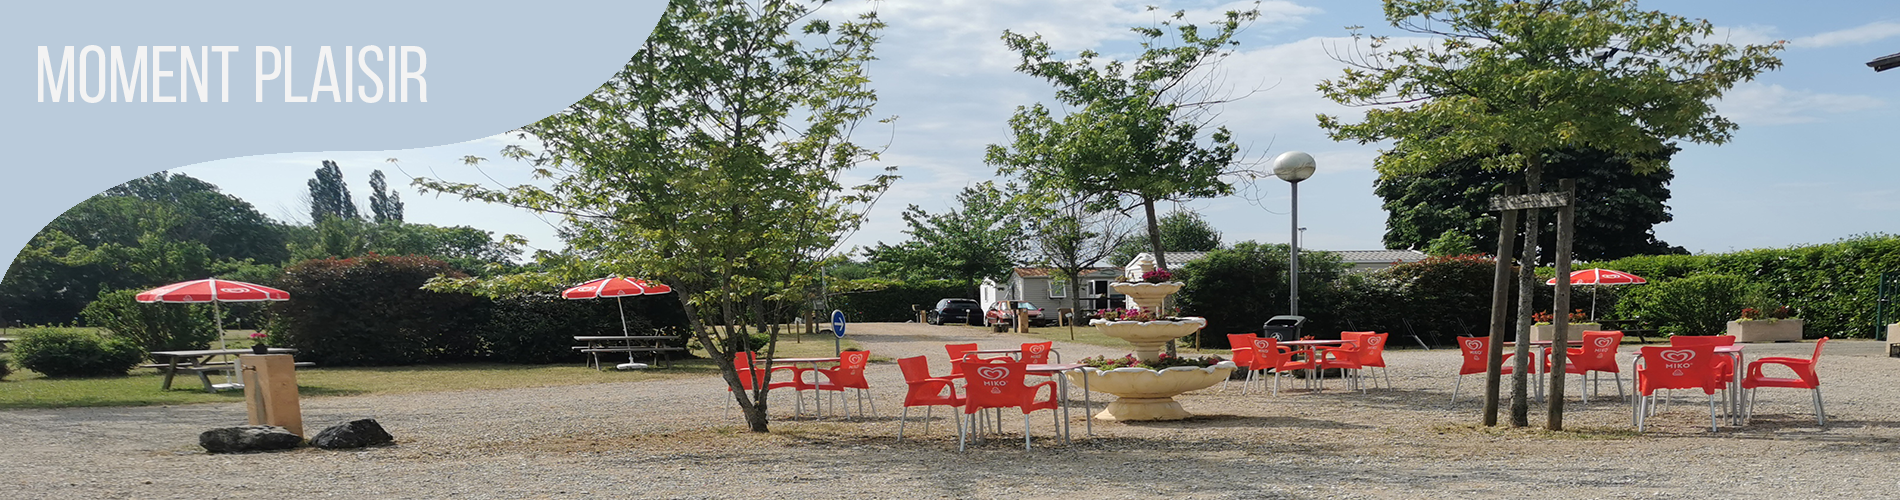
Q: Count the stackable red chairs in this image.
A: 15